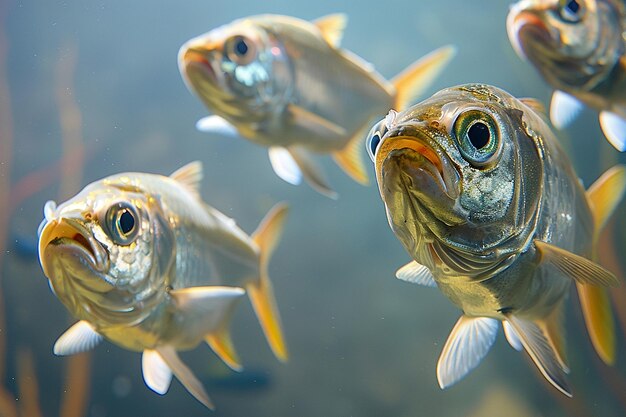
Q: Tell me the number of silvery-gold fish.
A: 4